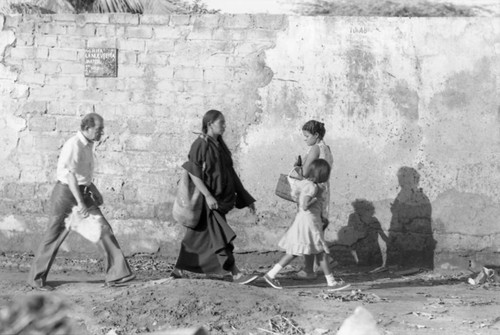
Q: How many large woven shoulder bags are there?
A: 1